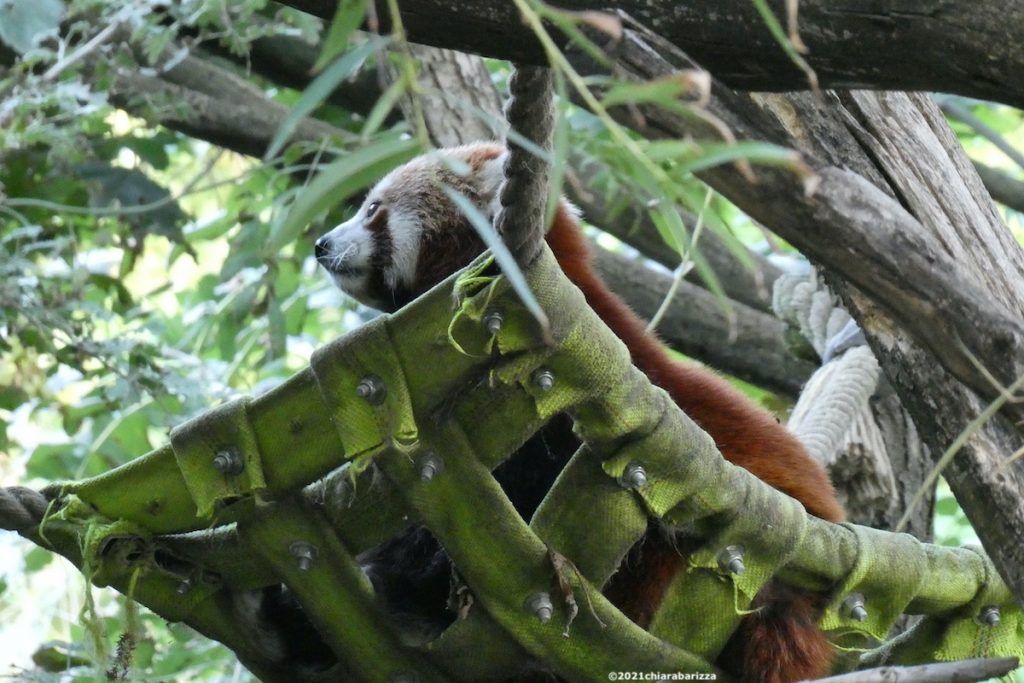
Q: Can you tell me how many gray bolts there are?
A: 12